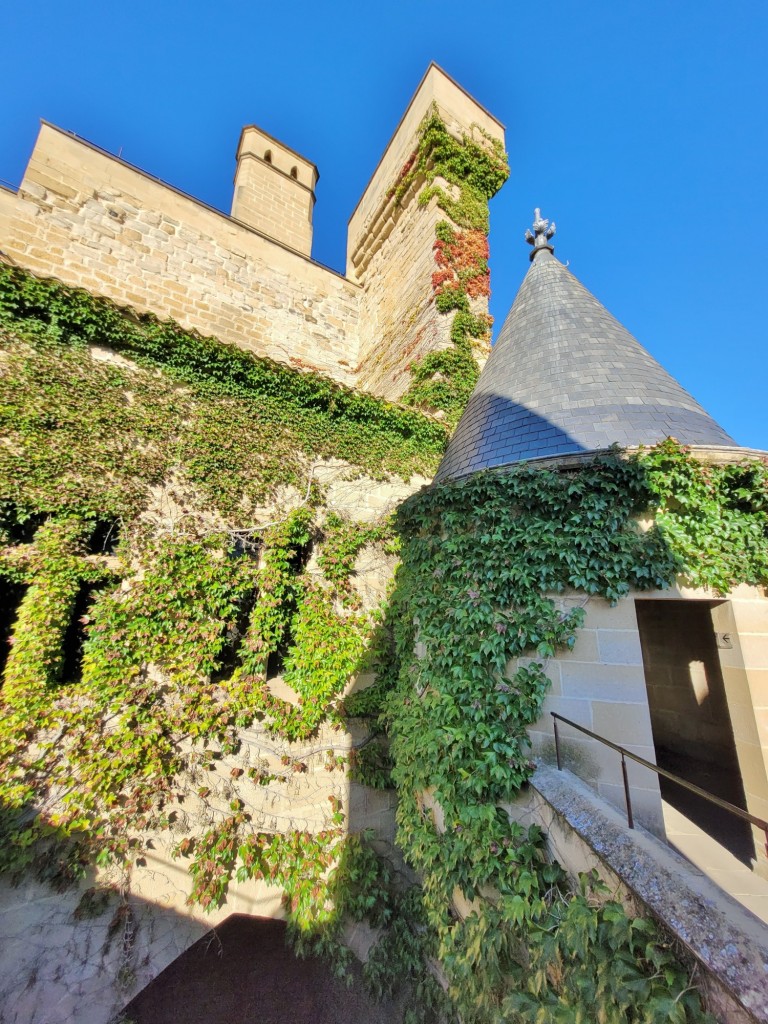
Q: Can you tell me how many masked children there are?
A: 0